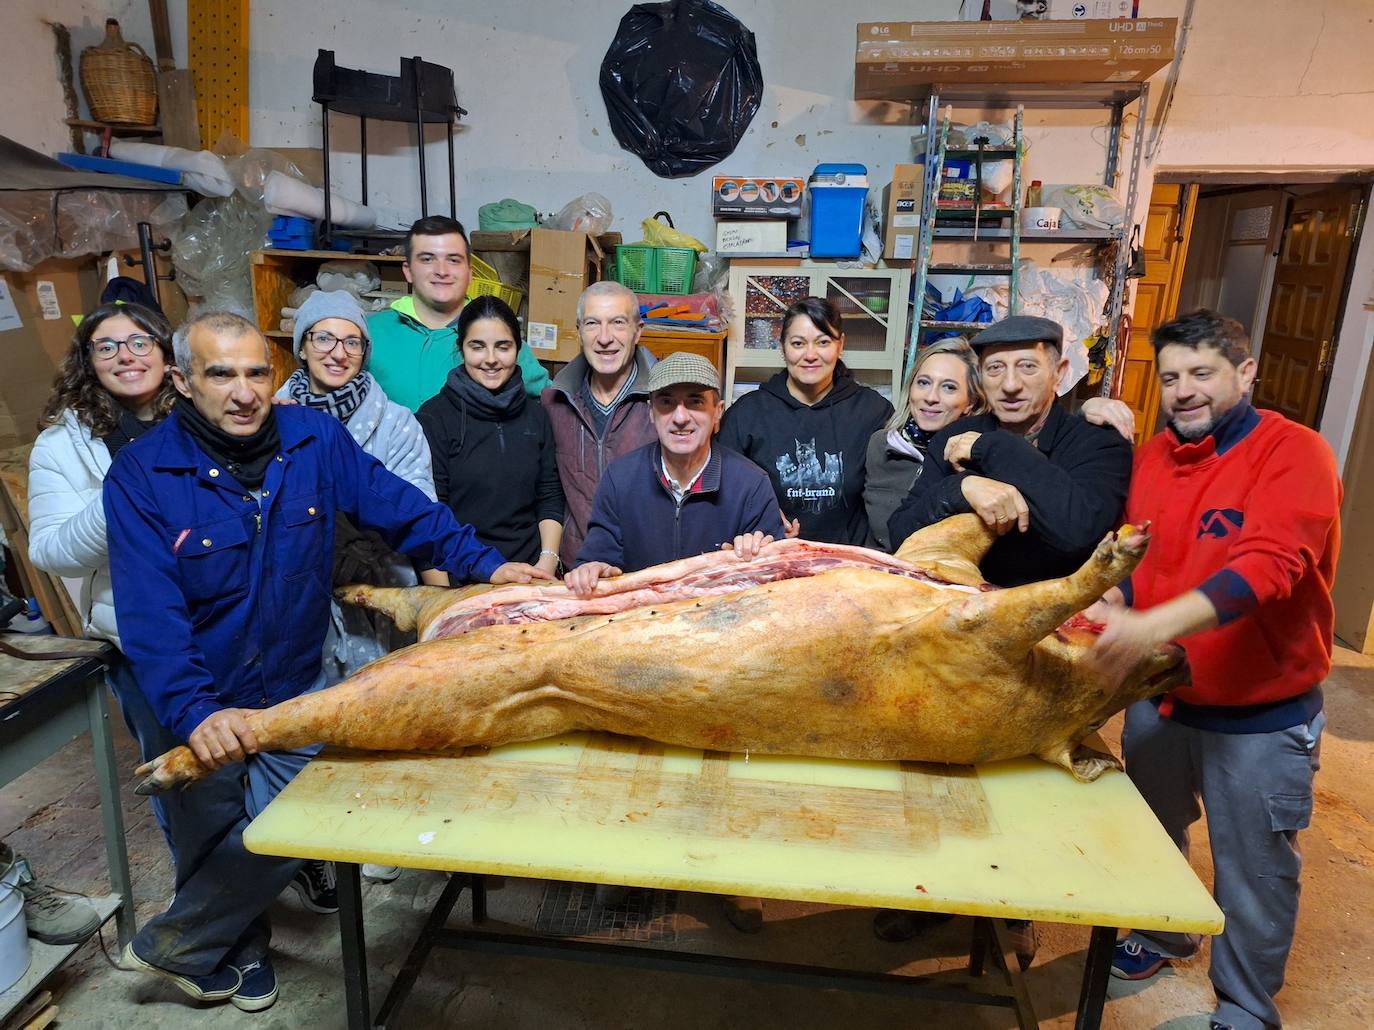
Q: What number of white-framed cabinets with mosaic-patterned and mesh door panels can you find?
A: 1